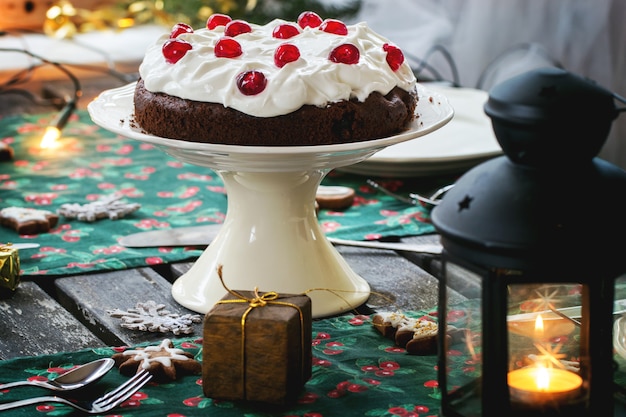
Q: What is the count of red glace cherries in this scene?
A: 12